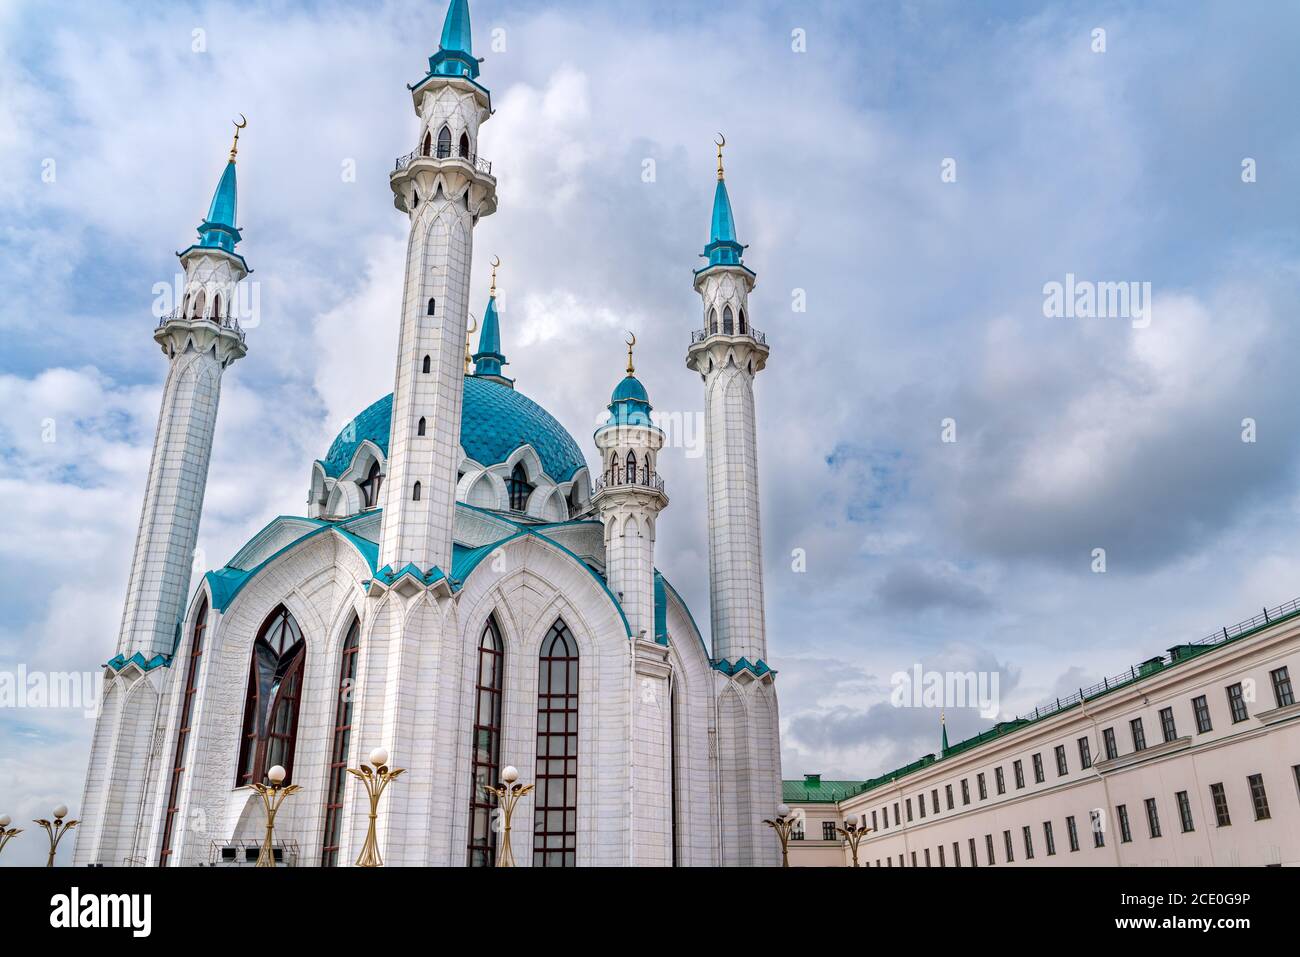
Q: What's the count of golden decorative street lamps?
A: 7